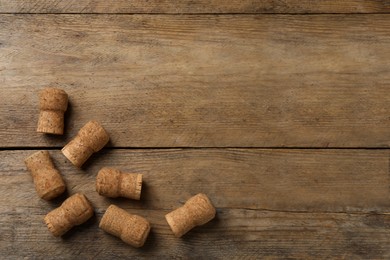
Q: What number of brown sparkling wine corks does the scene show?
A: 7